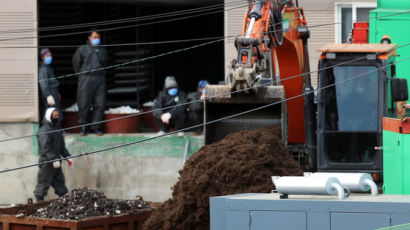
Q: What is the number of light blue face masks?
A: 4